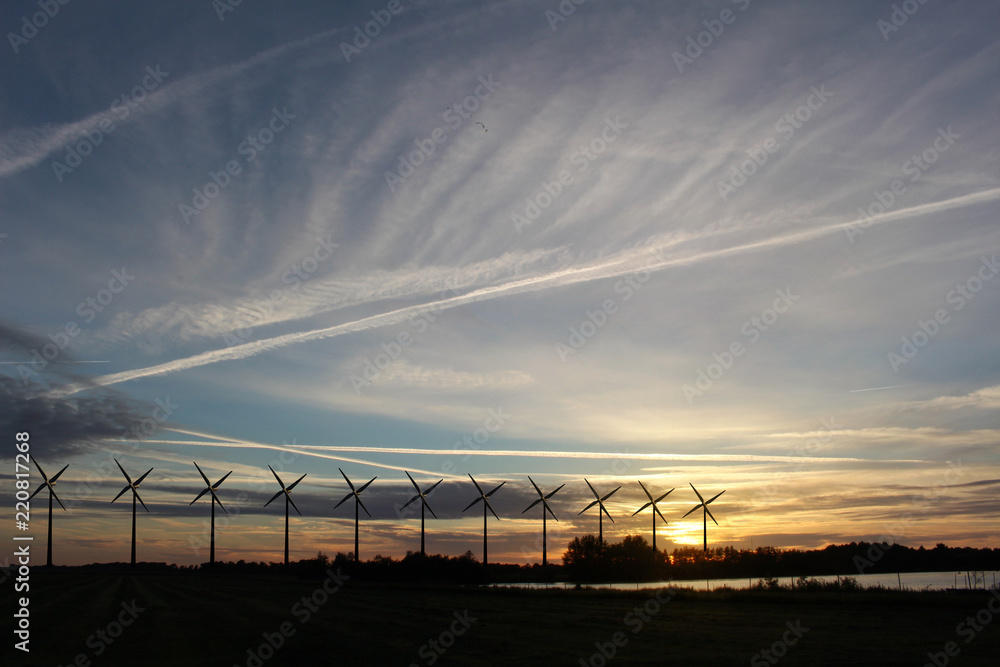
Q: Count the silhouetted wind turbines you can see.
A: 11